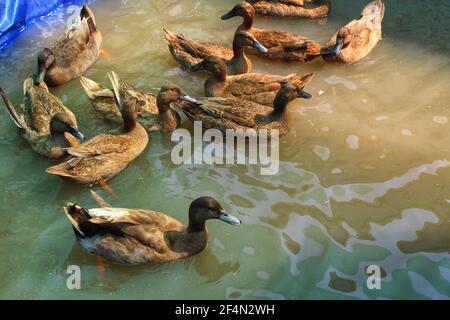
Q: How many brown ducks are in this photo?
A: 11